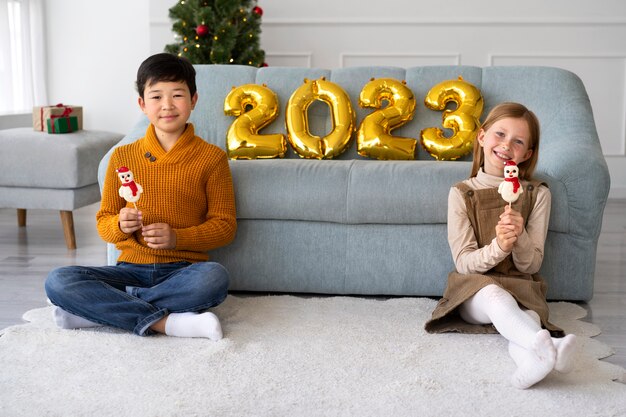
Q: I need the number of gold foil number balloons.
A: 4